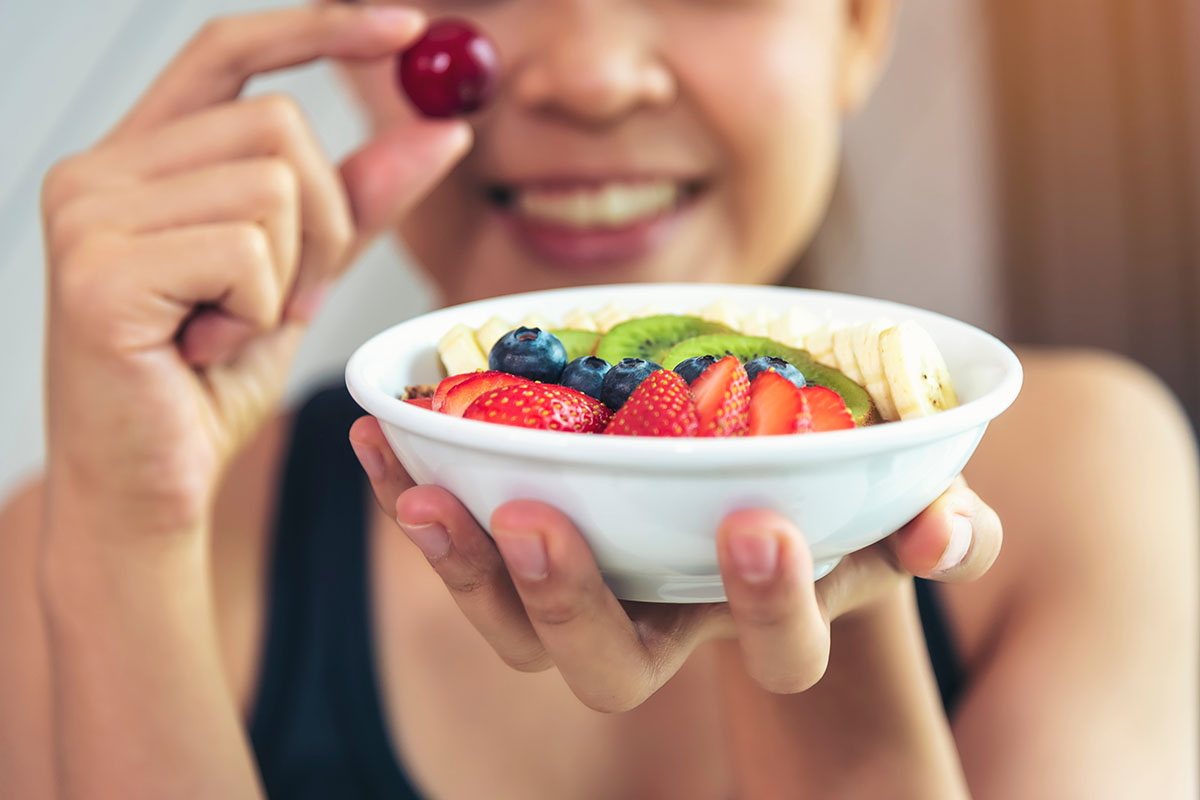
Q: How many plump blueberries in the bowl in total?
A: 5